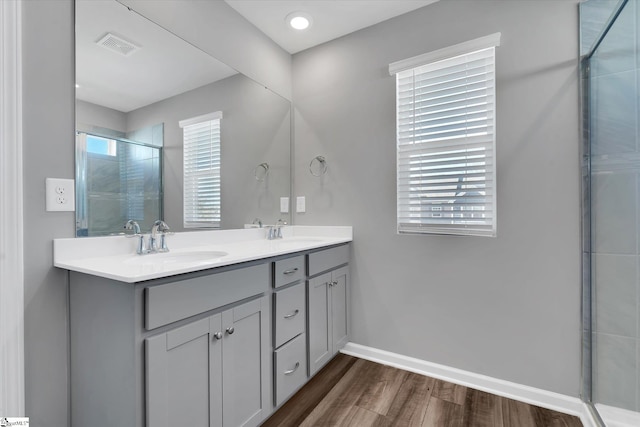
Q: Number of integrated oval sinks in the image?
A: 2